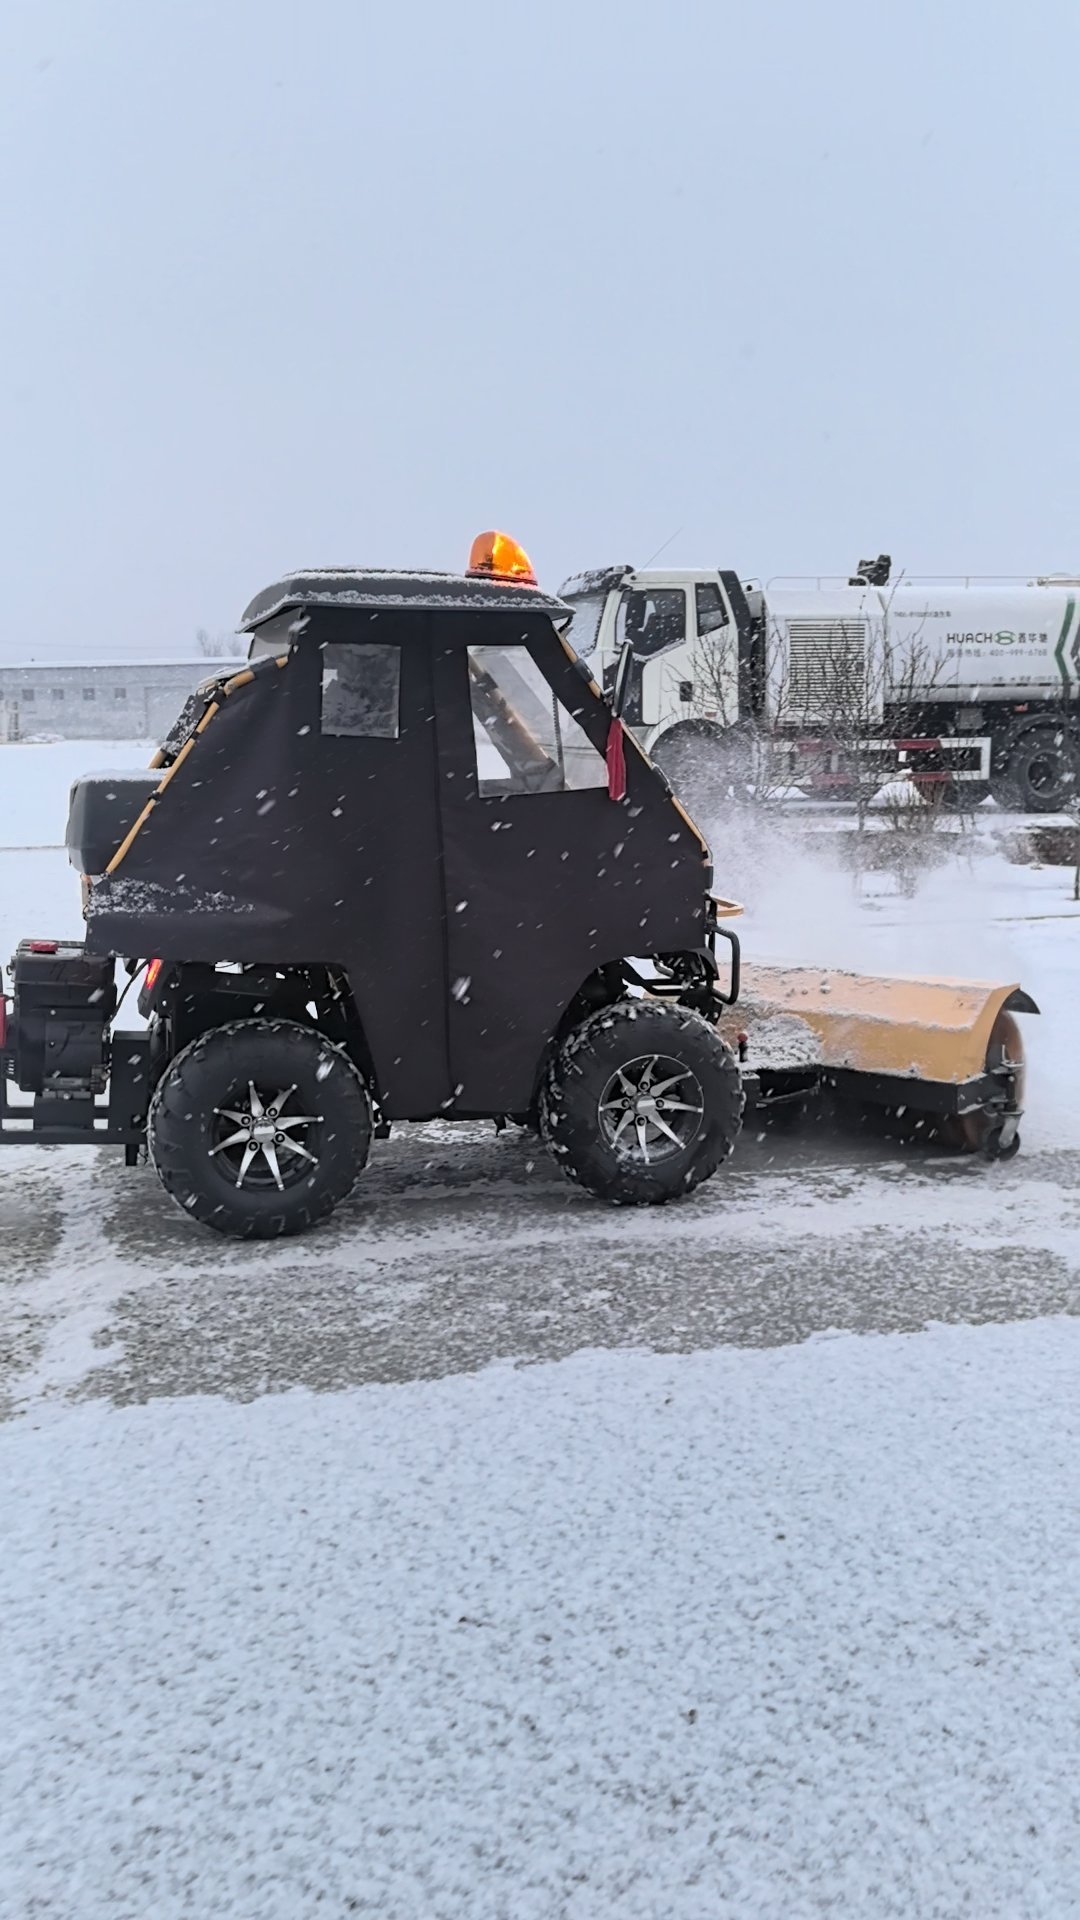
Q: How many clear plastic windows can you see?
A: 2